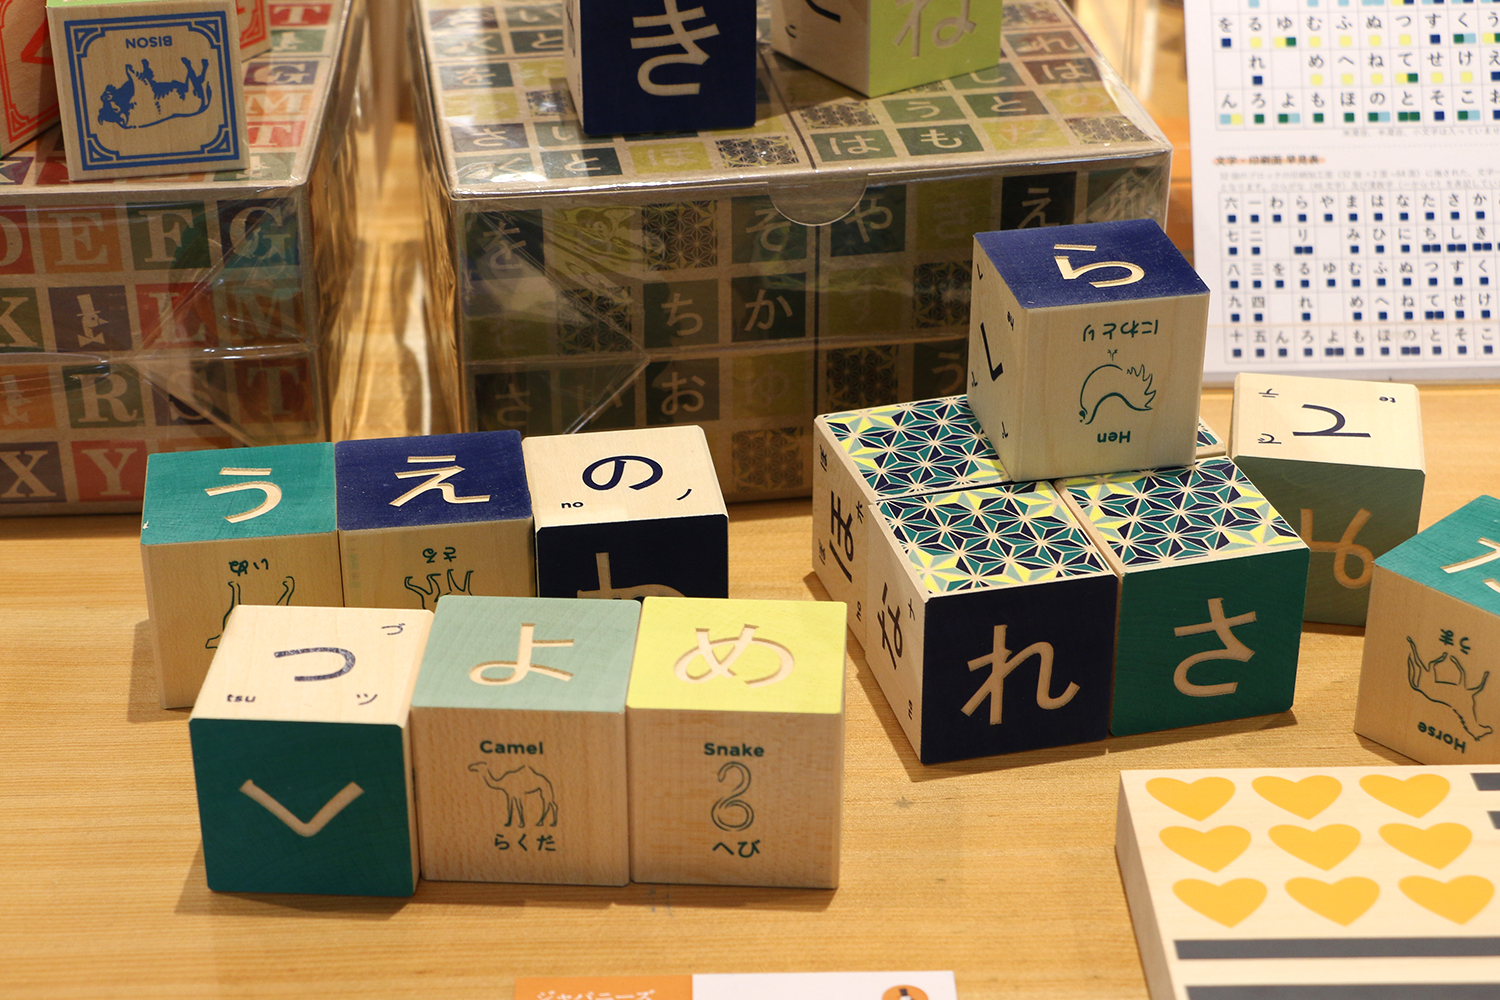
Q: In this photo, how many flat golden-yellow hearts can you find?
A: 9